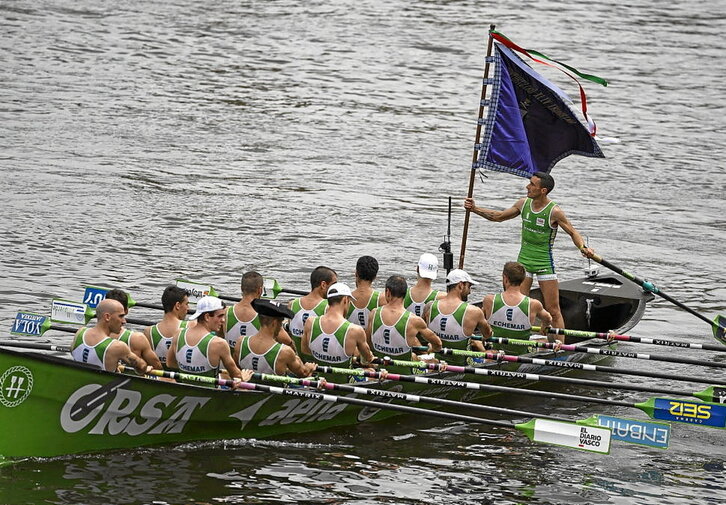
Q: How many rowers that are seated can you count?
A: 13